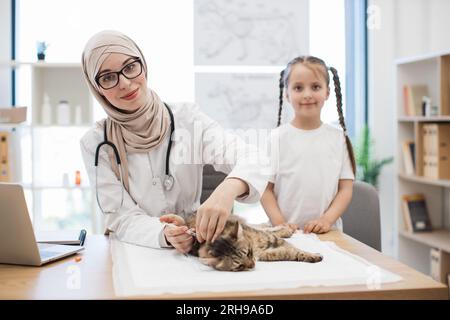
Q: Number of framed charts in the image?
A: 2